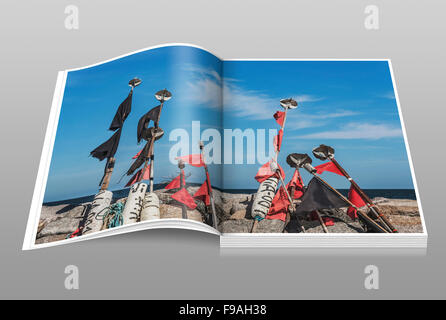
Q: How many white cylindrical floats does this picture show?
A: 4